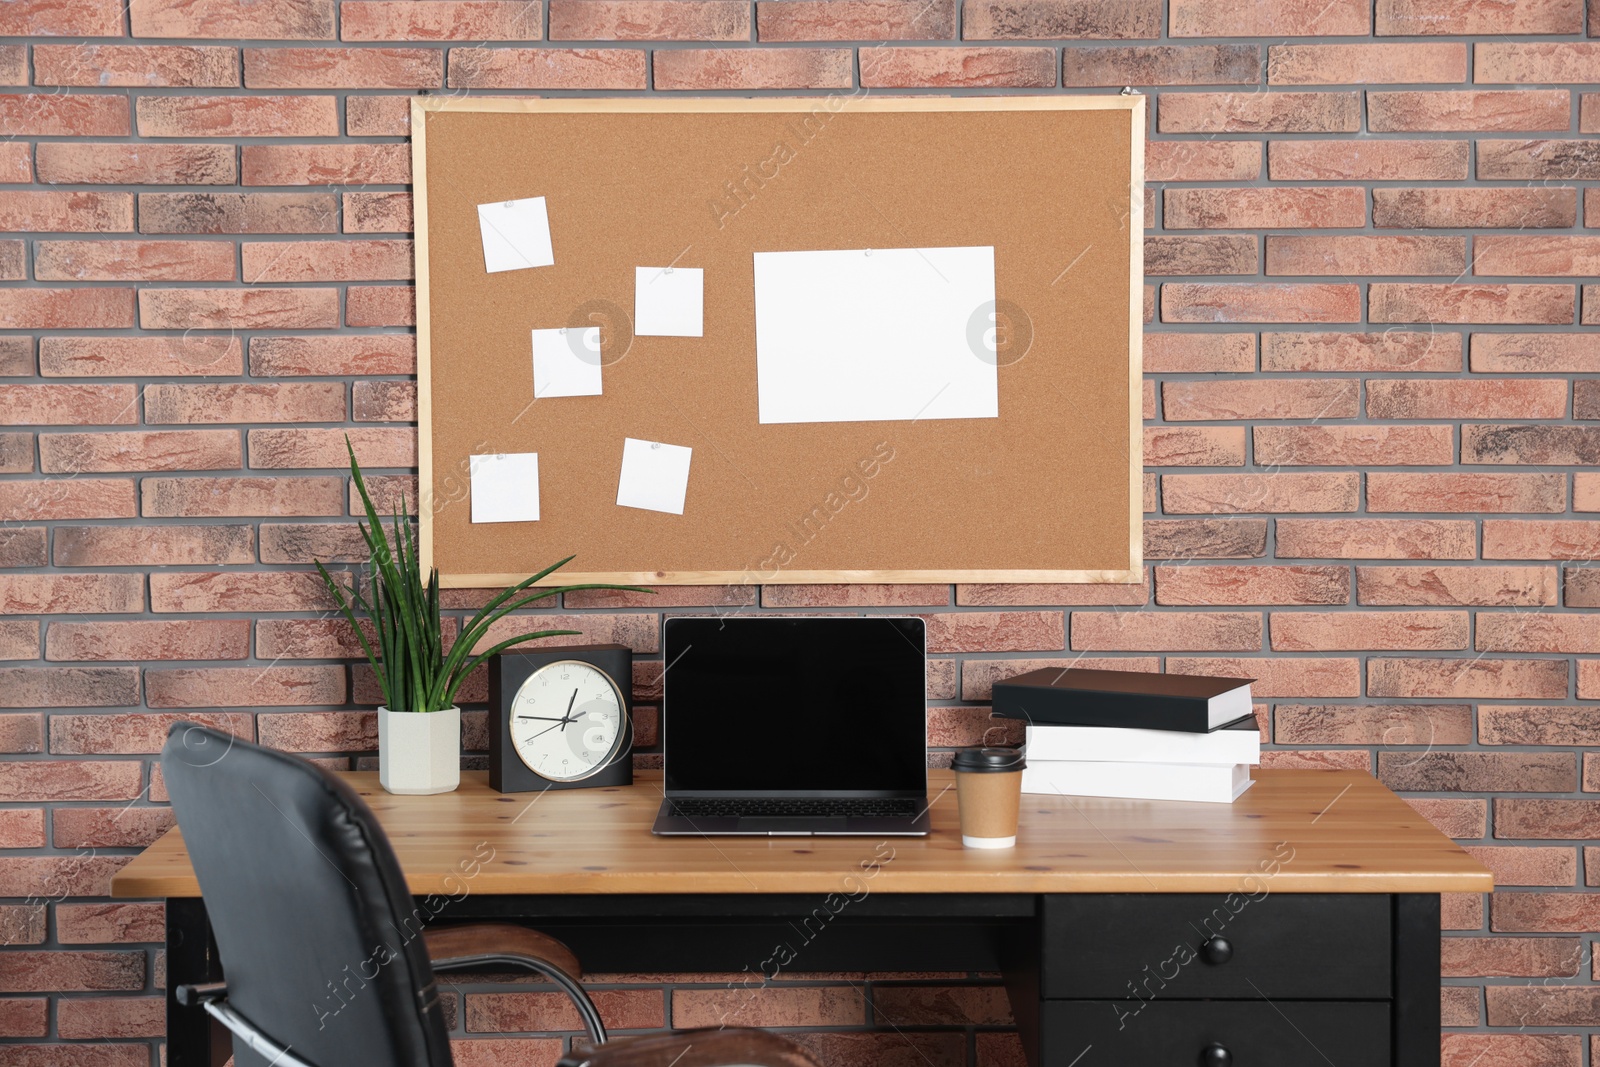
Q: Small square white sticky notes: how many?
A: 5